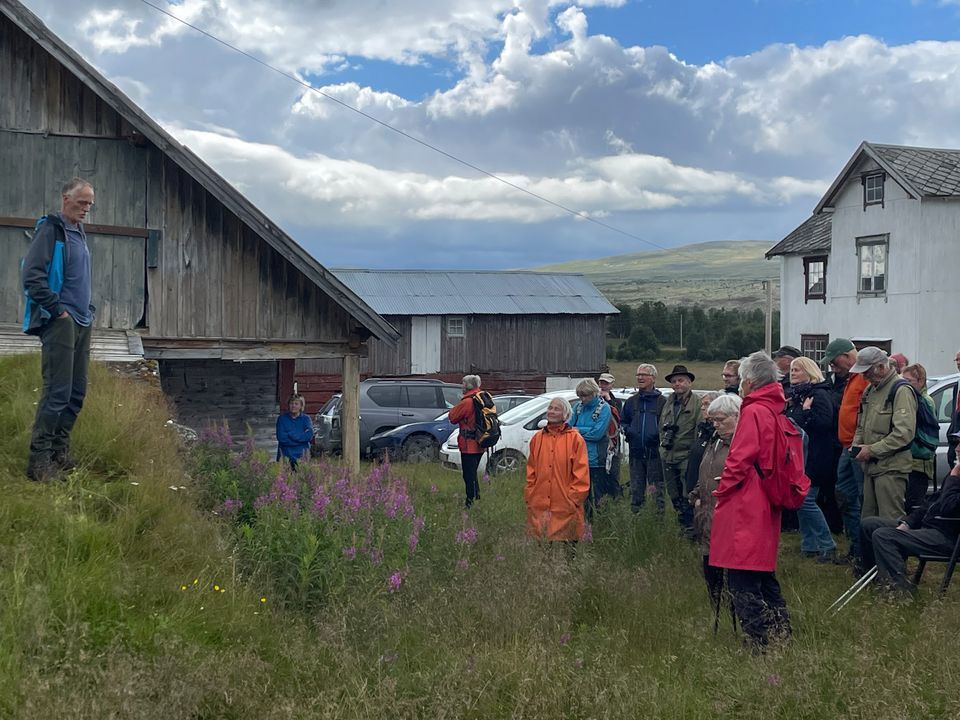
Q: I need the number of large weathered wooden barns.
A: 2